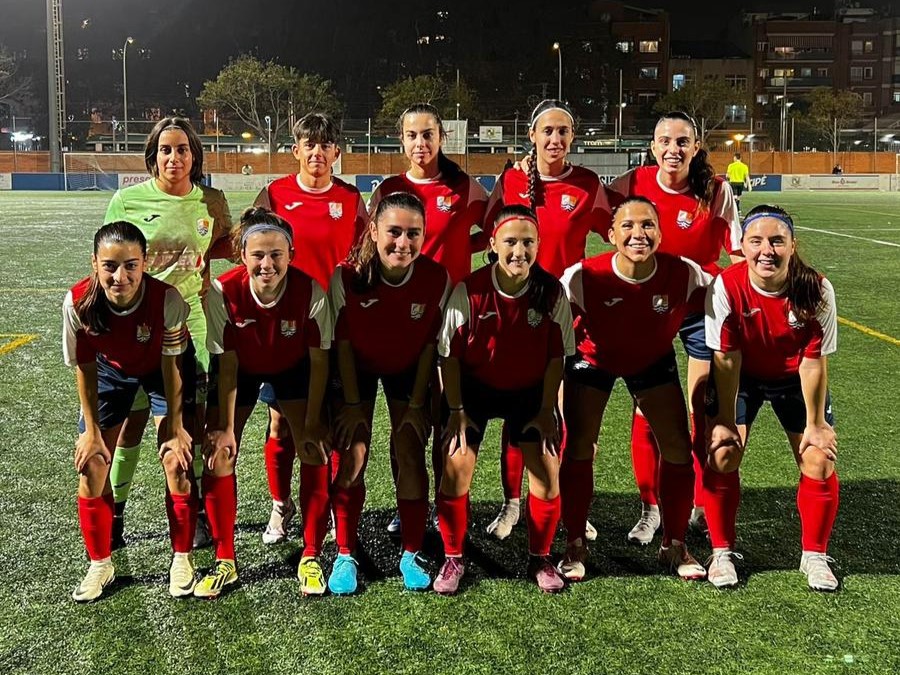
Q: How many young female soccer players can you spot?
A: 11